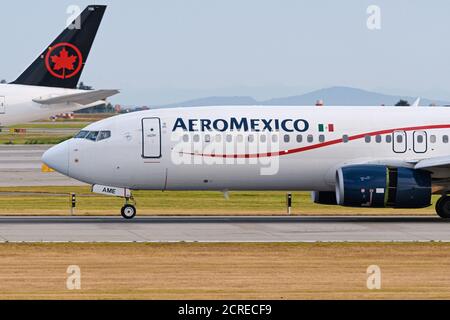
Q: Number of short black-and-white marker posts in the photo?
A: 2